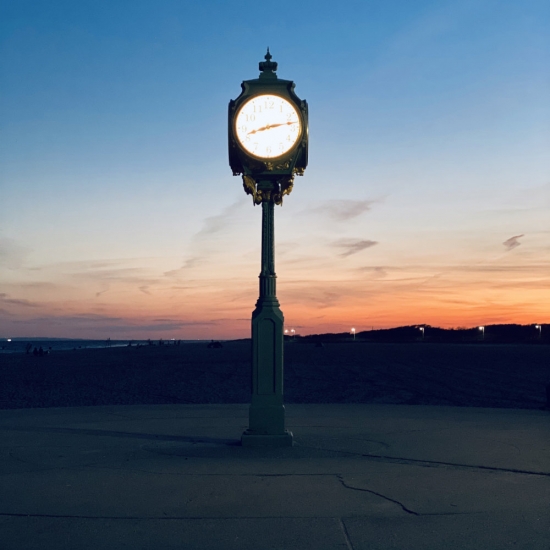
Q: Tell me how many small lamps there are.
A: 6